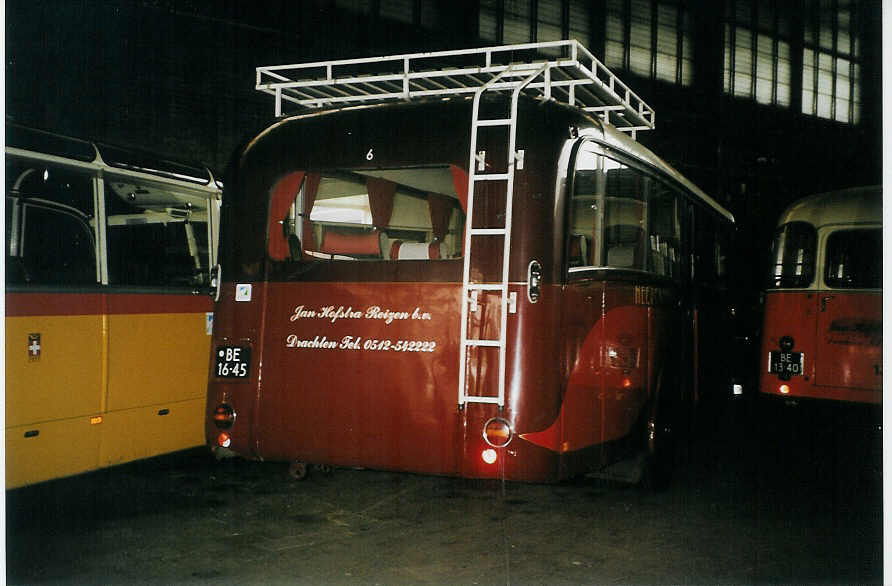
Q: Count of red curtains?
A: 5